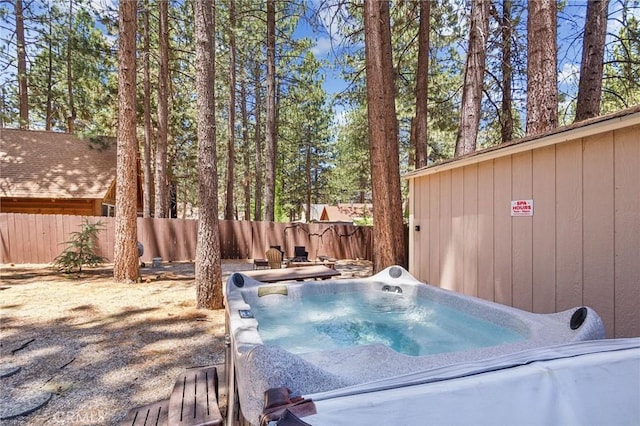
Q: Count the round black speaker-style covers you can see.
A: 3